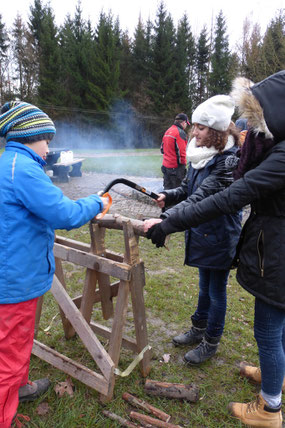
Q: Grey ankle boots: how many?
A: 2